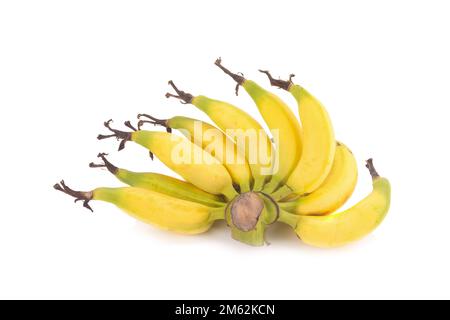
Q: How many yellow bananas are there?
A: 9